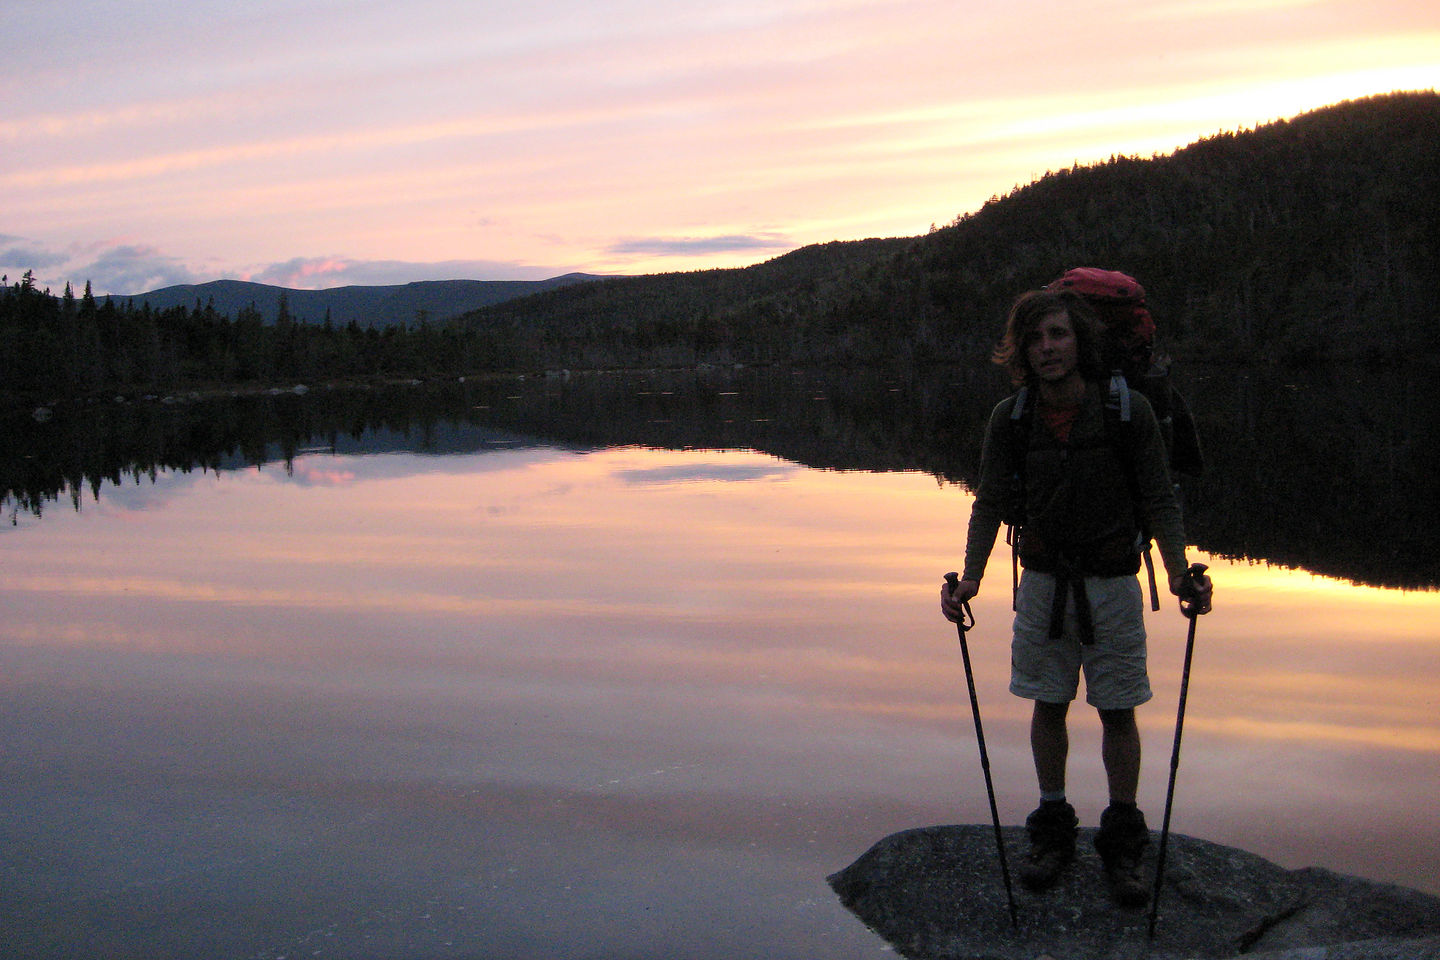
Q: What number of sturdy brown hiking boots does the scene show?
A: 2